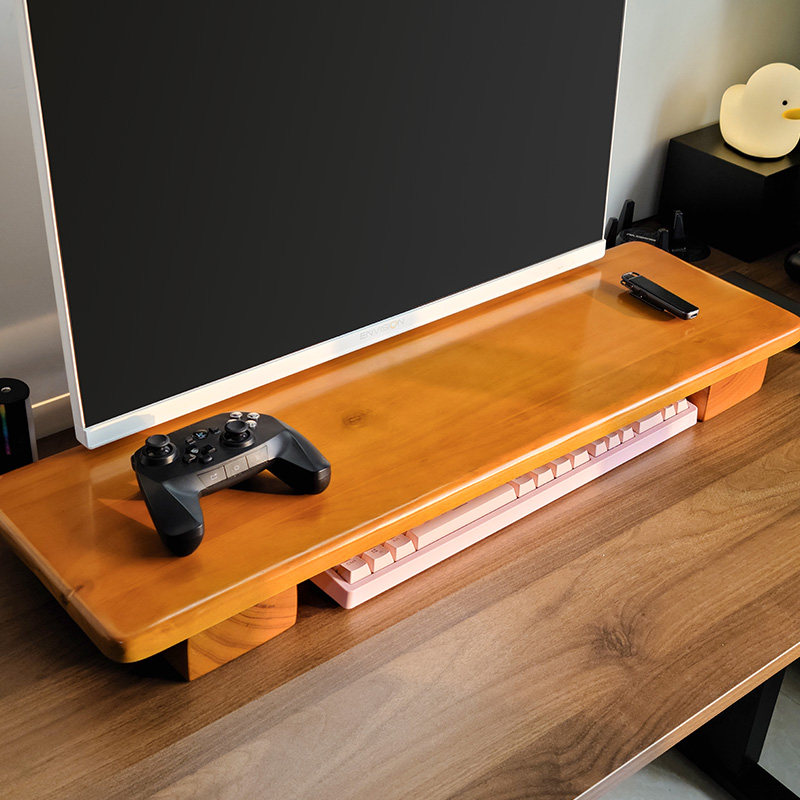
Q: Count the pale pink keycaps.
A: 14